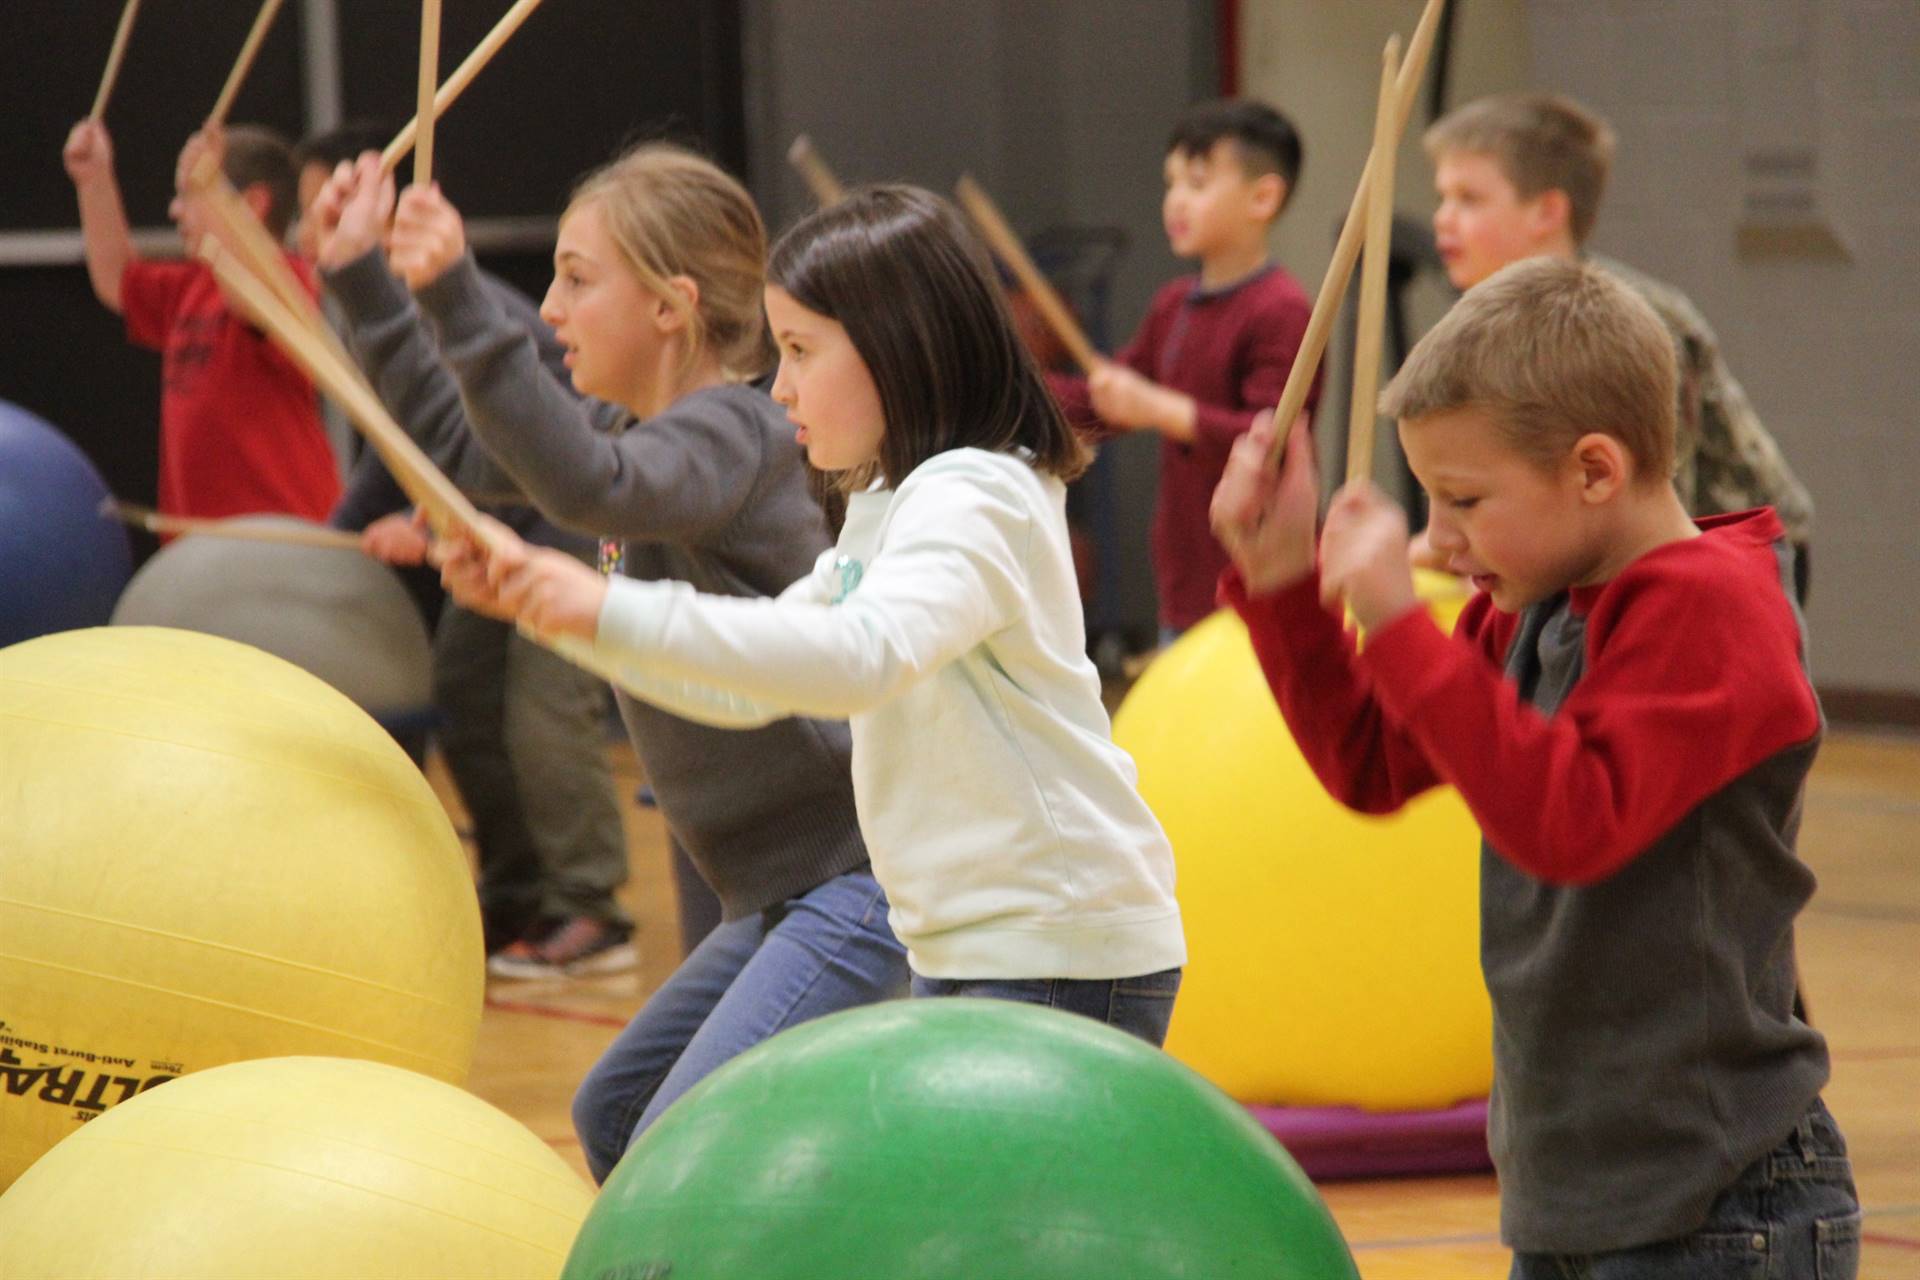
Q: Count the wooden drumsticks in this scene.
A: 11